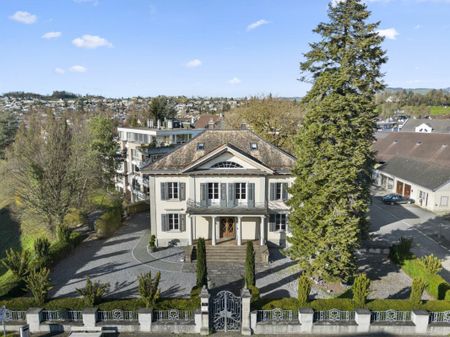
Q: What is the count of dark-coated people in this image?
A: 0